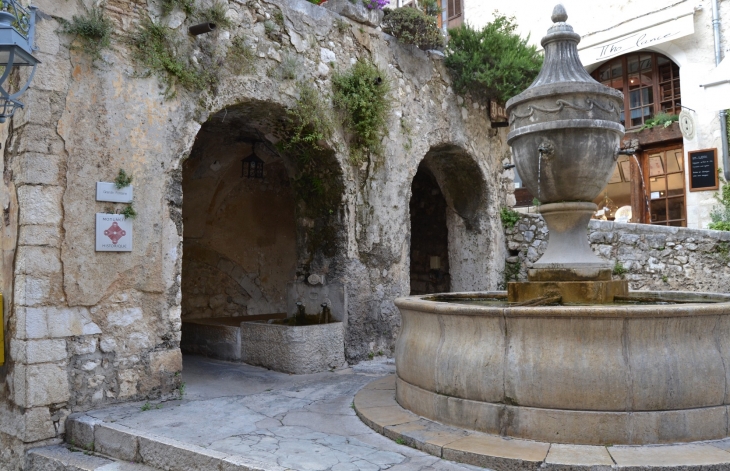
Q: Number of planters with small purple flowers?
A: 1